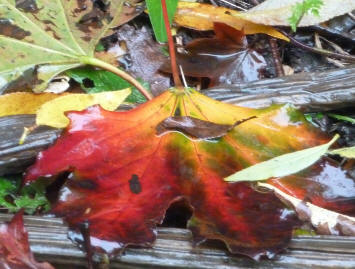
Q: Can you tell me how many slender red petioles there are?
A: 1